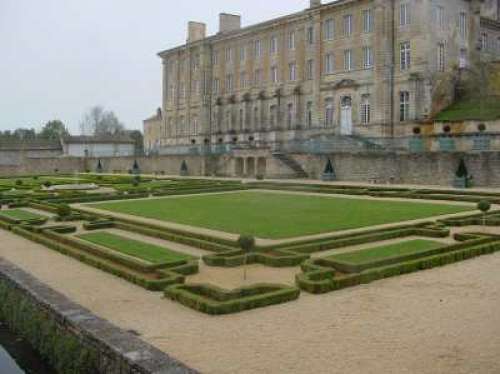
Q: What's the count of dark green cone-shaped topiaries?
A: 5